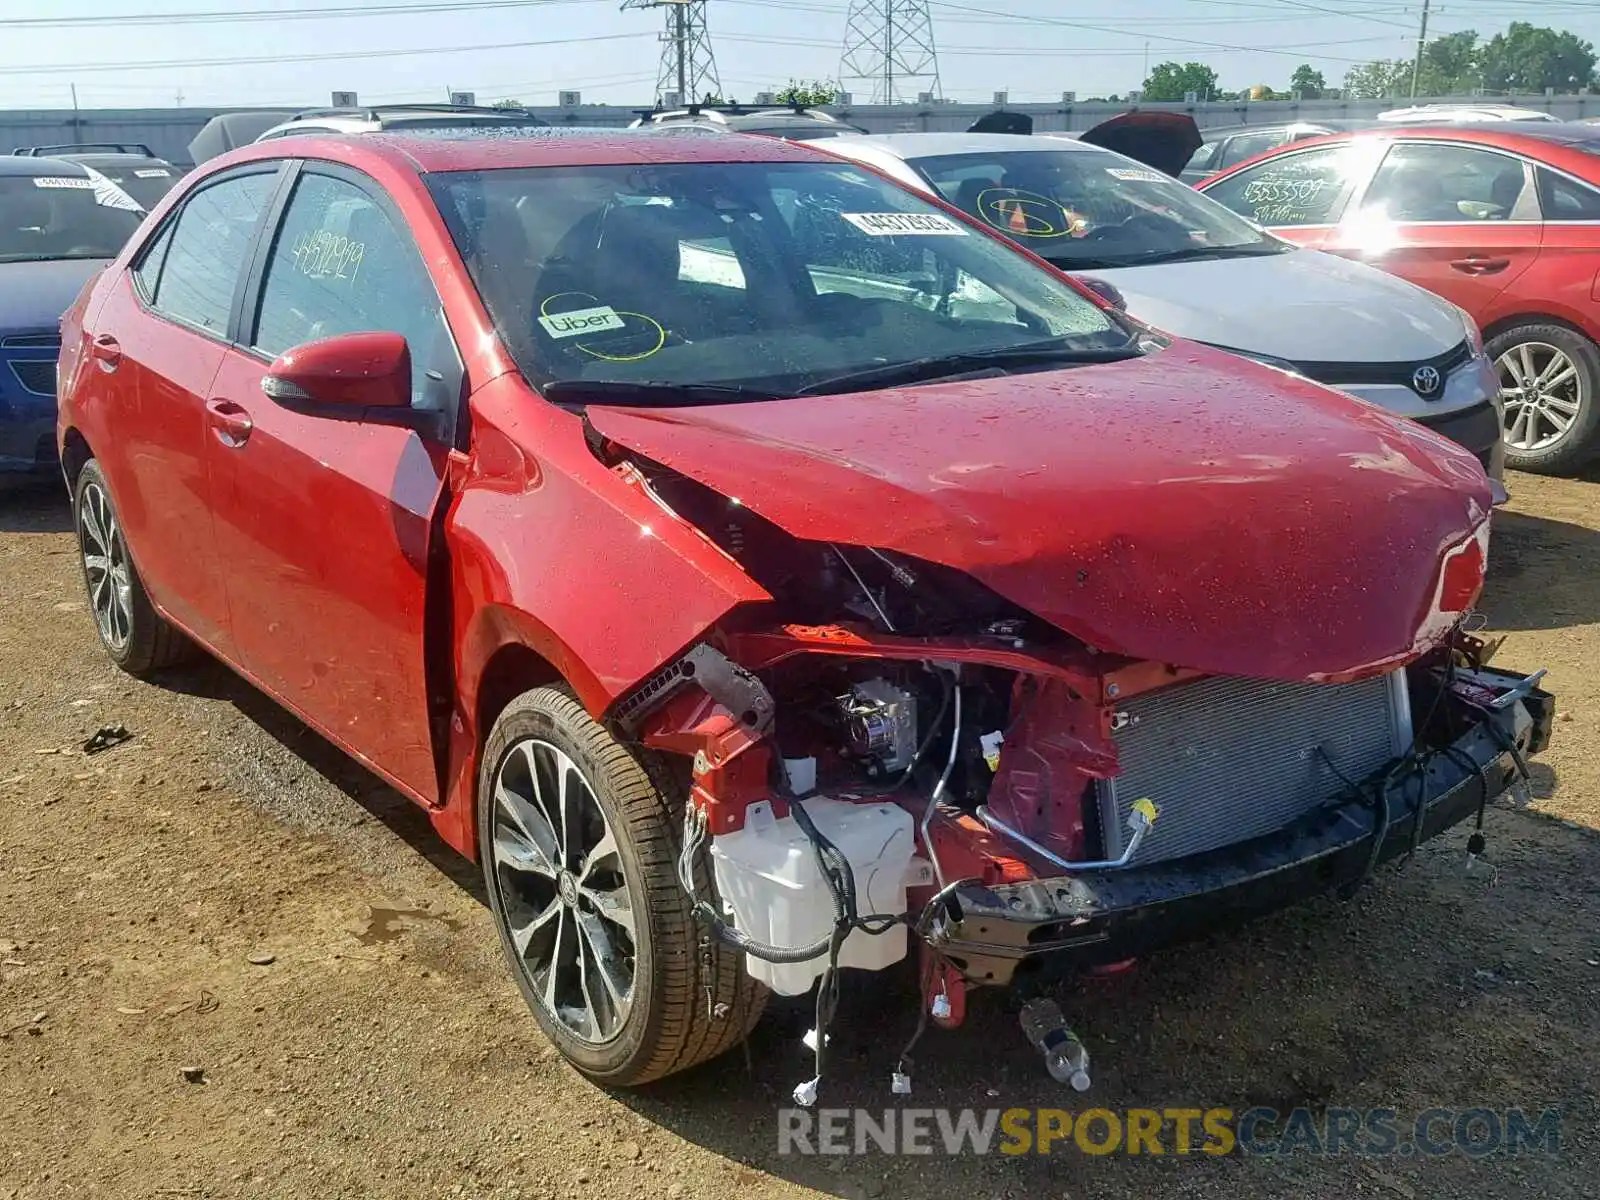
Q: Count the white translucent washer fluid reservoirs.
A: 1